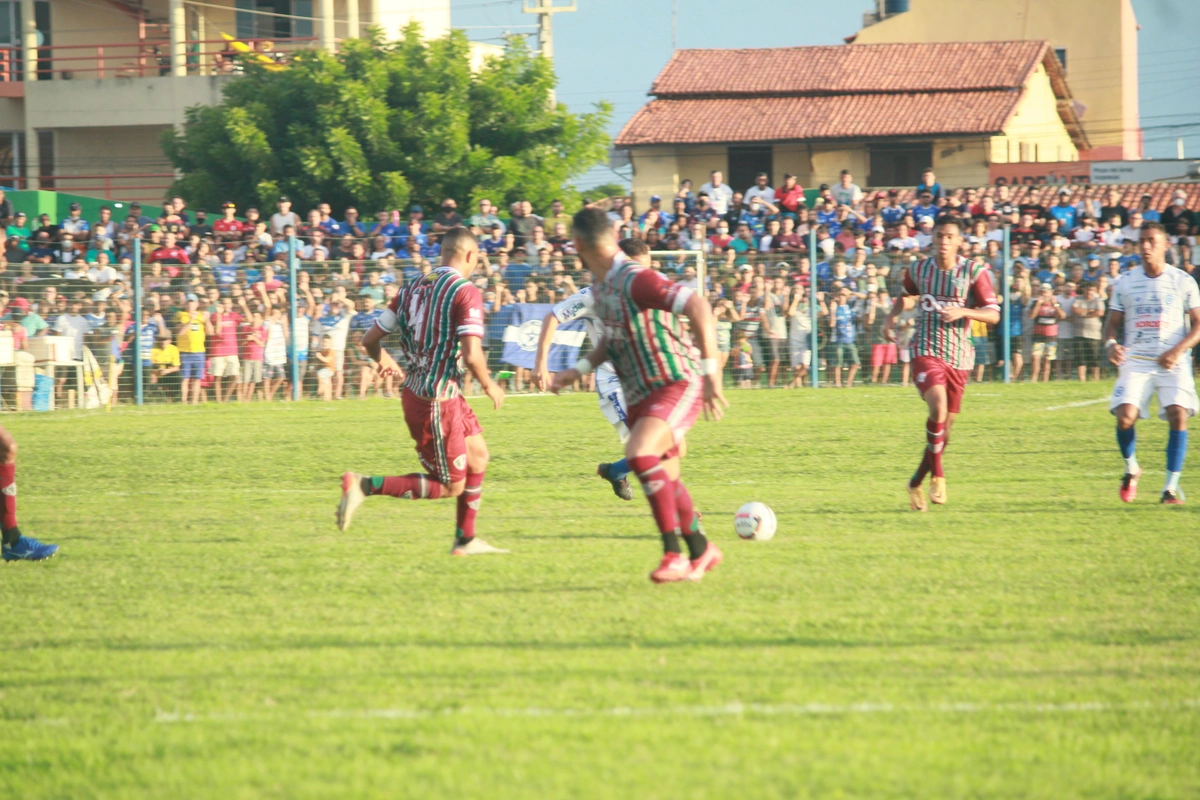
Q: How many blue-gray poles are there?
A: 4